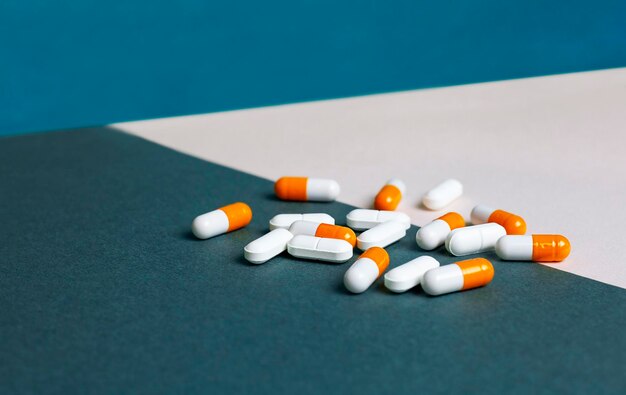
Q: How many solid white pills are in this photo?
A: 8